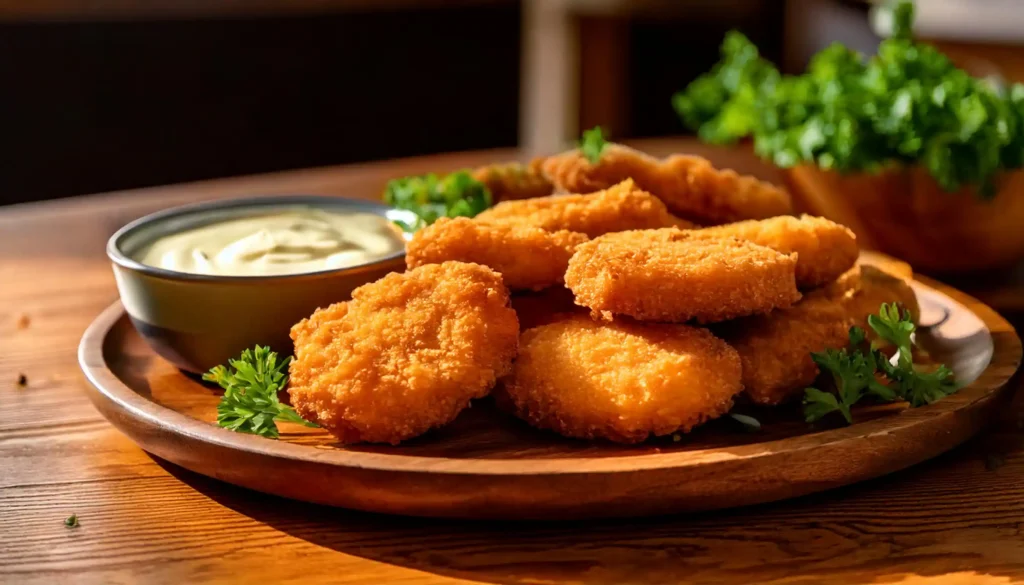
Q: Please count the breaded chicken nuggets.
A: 9